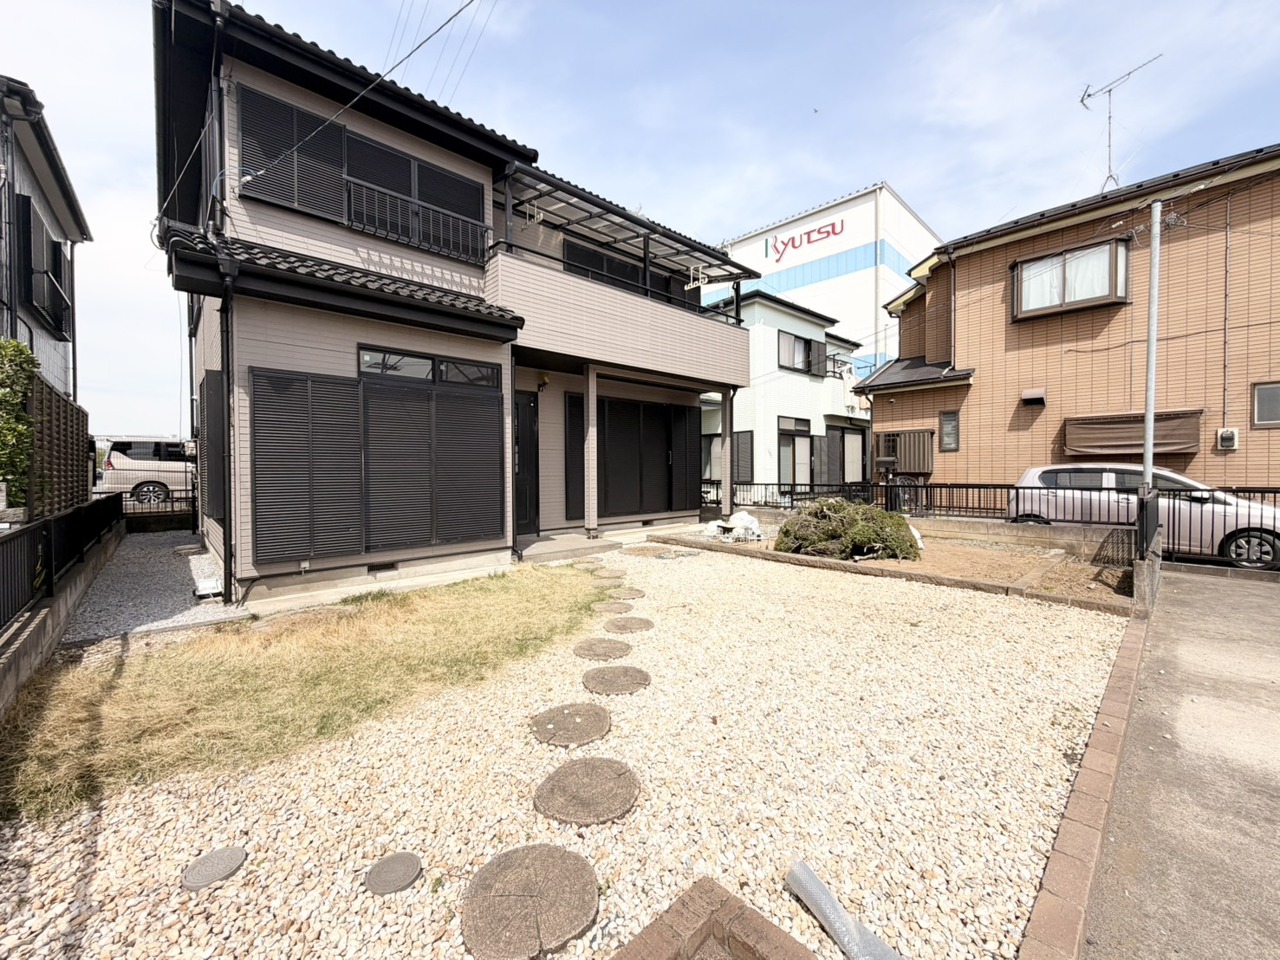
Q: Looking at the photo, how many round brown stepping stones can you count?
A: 12